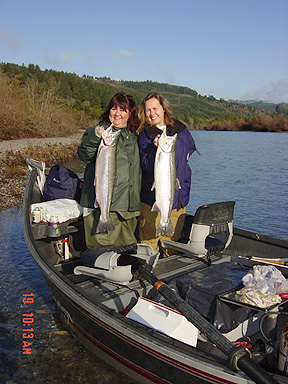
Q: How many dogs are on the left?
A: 0